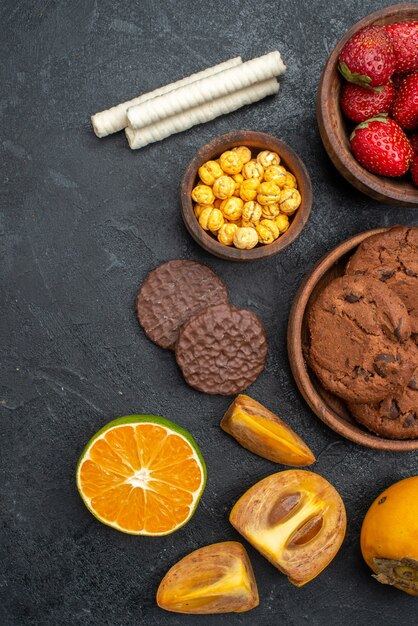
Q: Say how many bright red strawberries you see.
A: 6